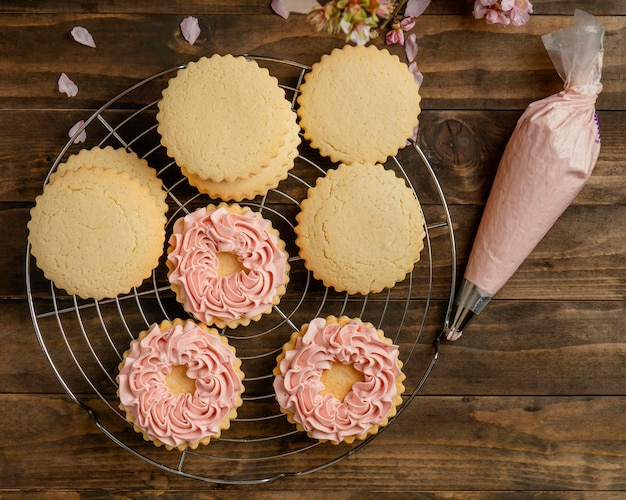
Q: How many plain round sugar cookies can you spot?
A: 6